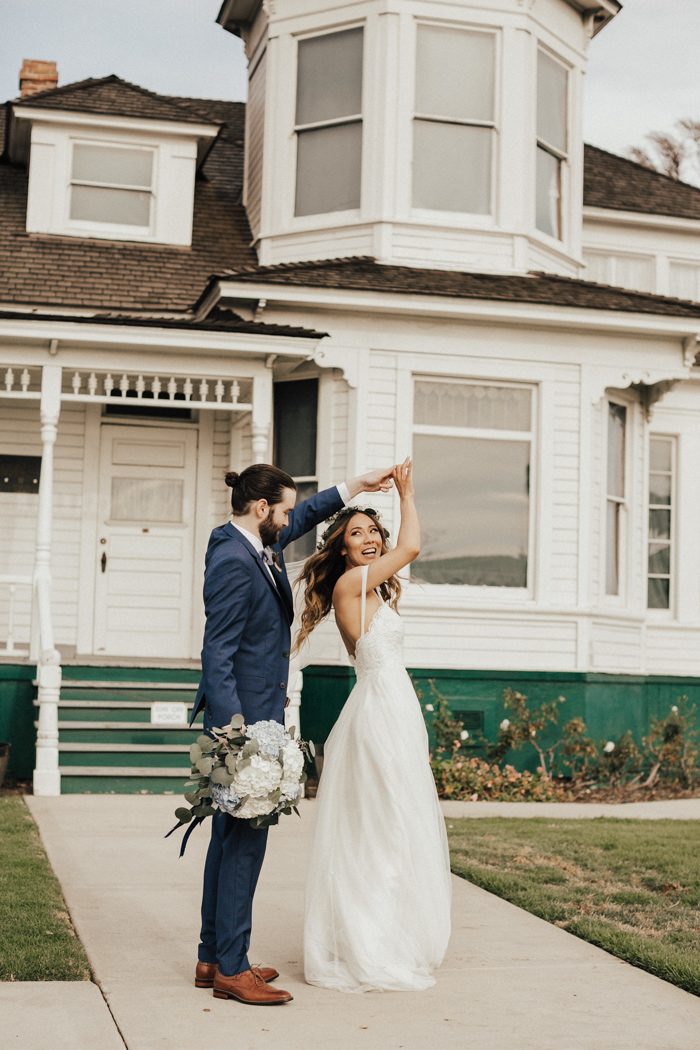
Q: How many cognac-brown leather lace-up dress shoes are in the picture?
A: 2